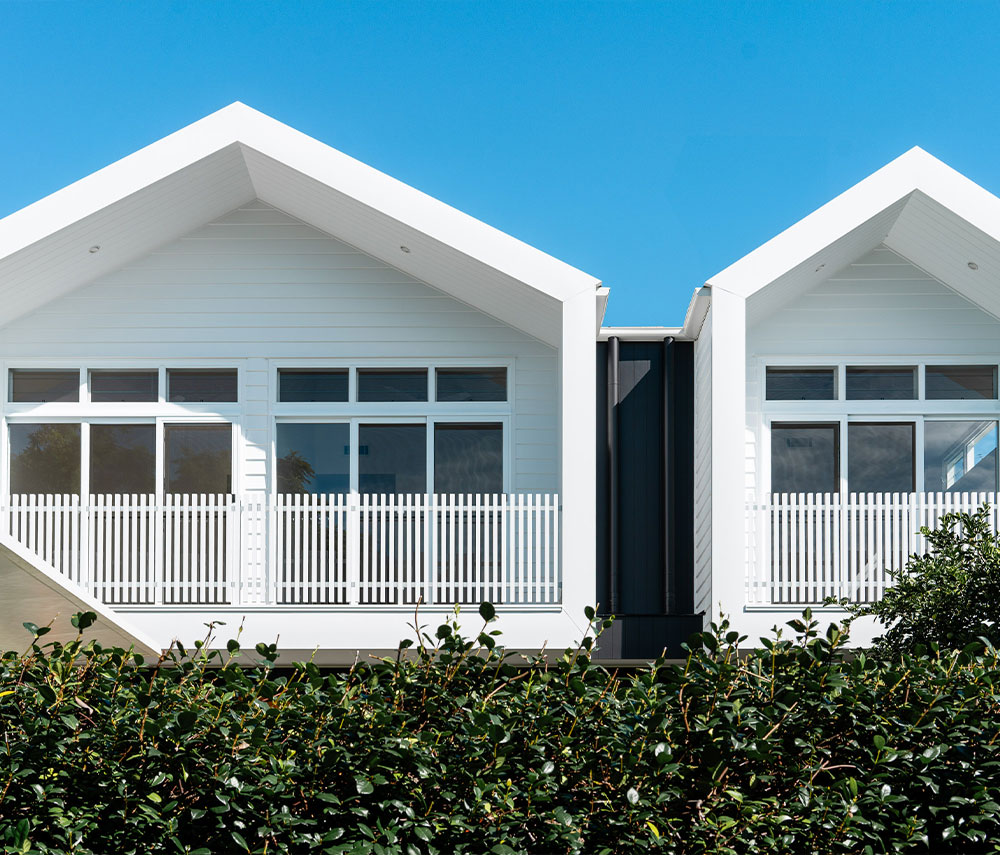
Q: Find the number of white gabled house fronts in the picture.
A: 2